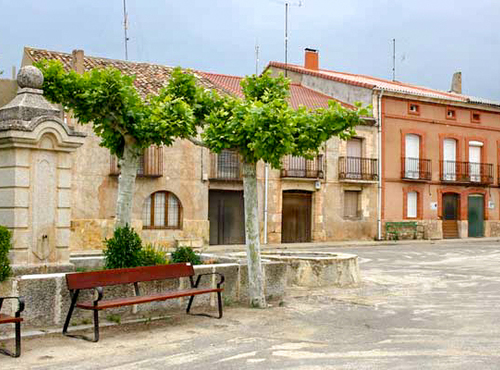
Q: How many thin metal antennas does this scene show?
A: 4